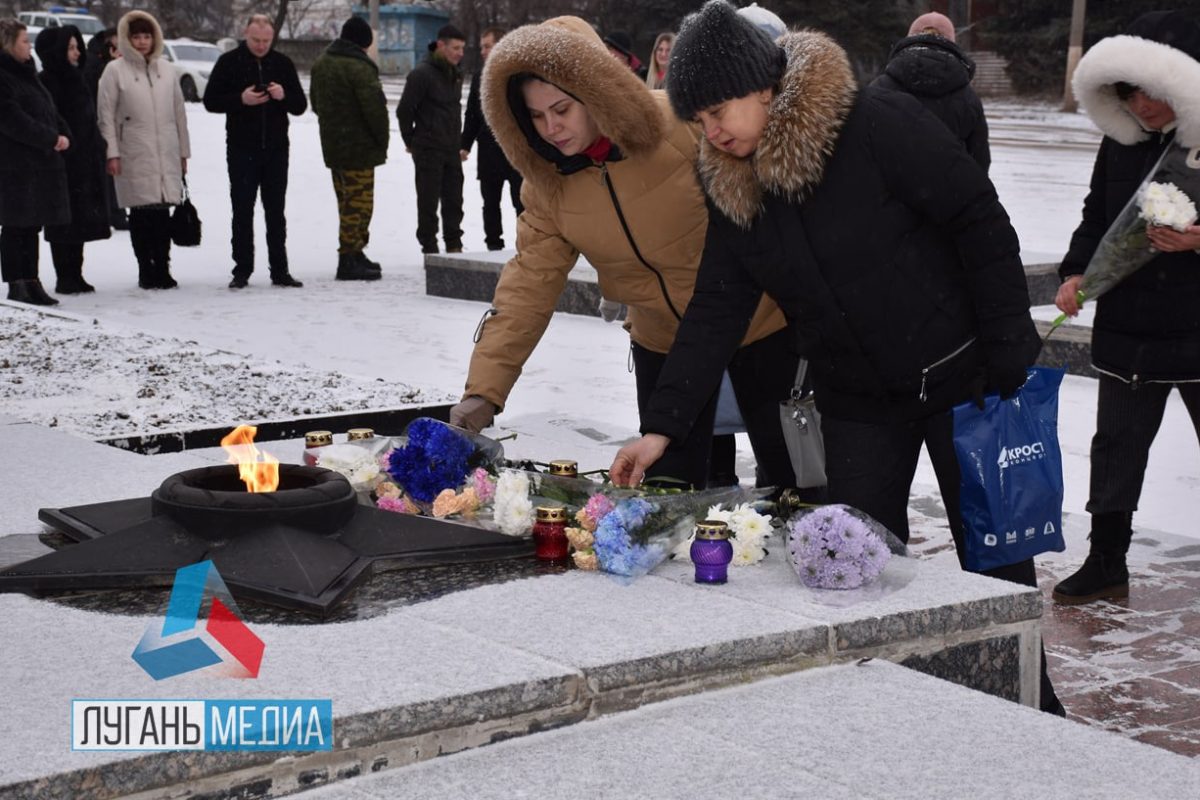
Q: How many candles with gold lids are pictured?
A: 5